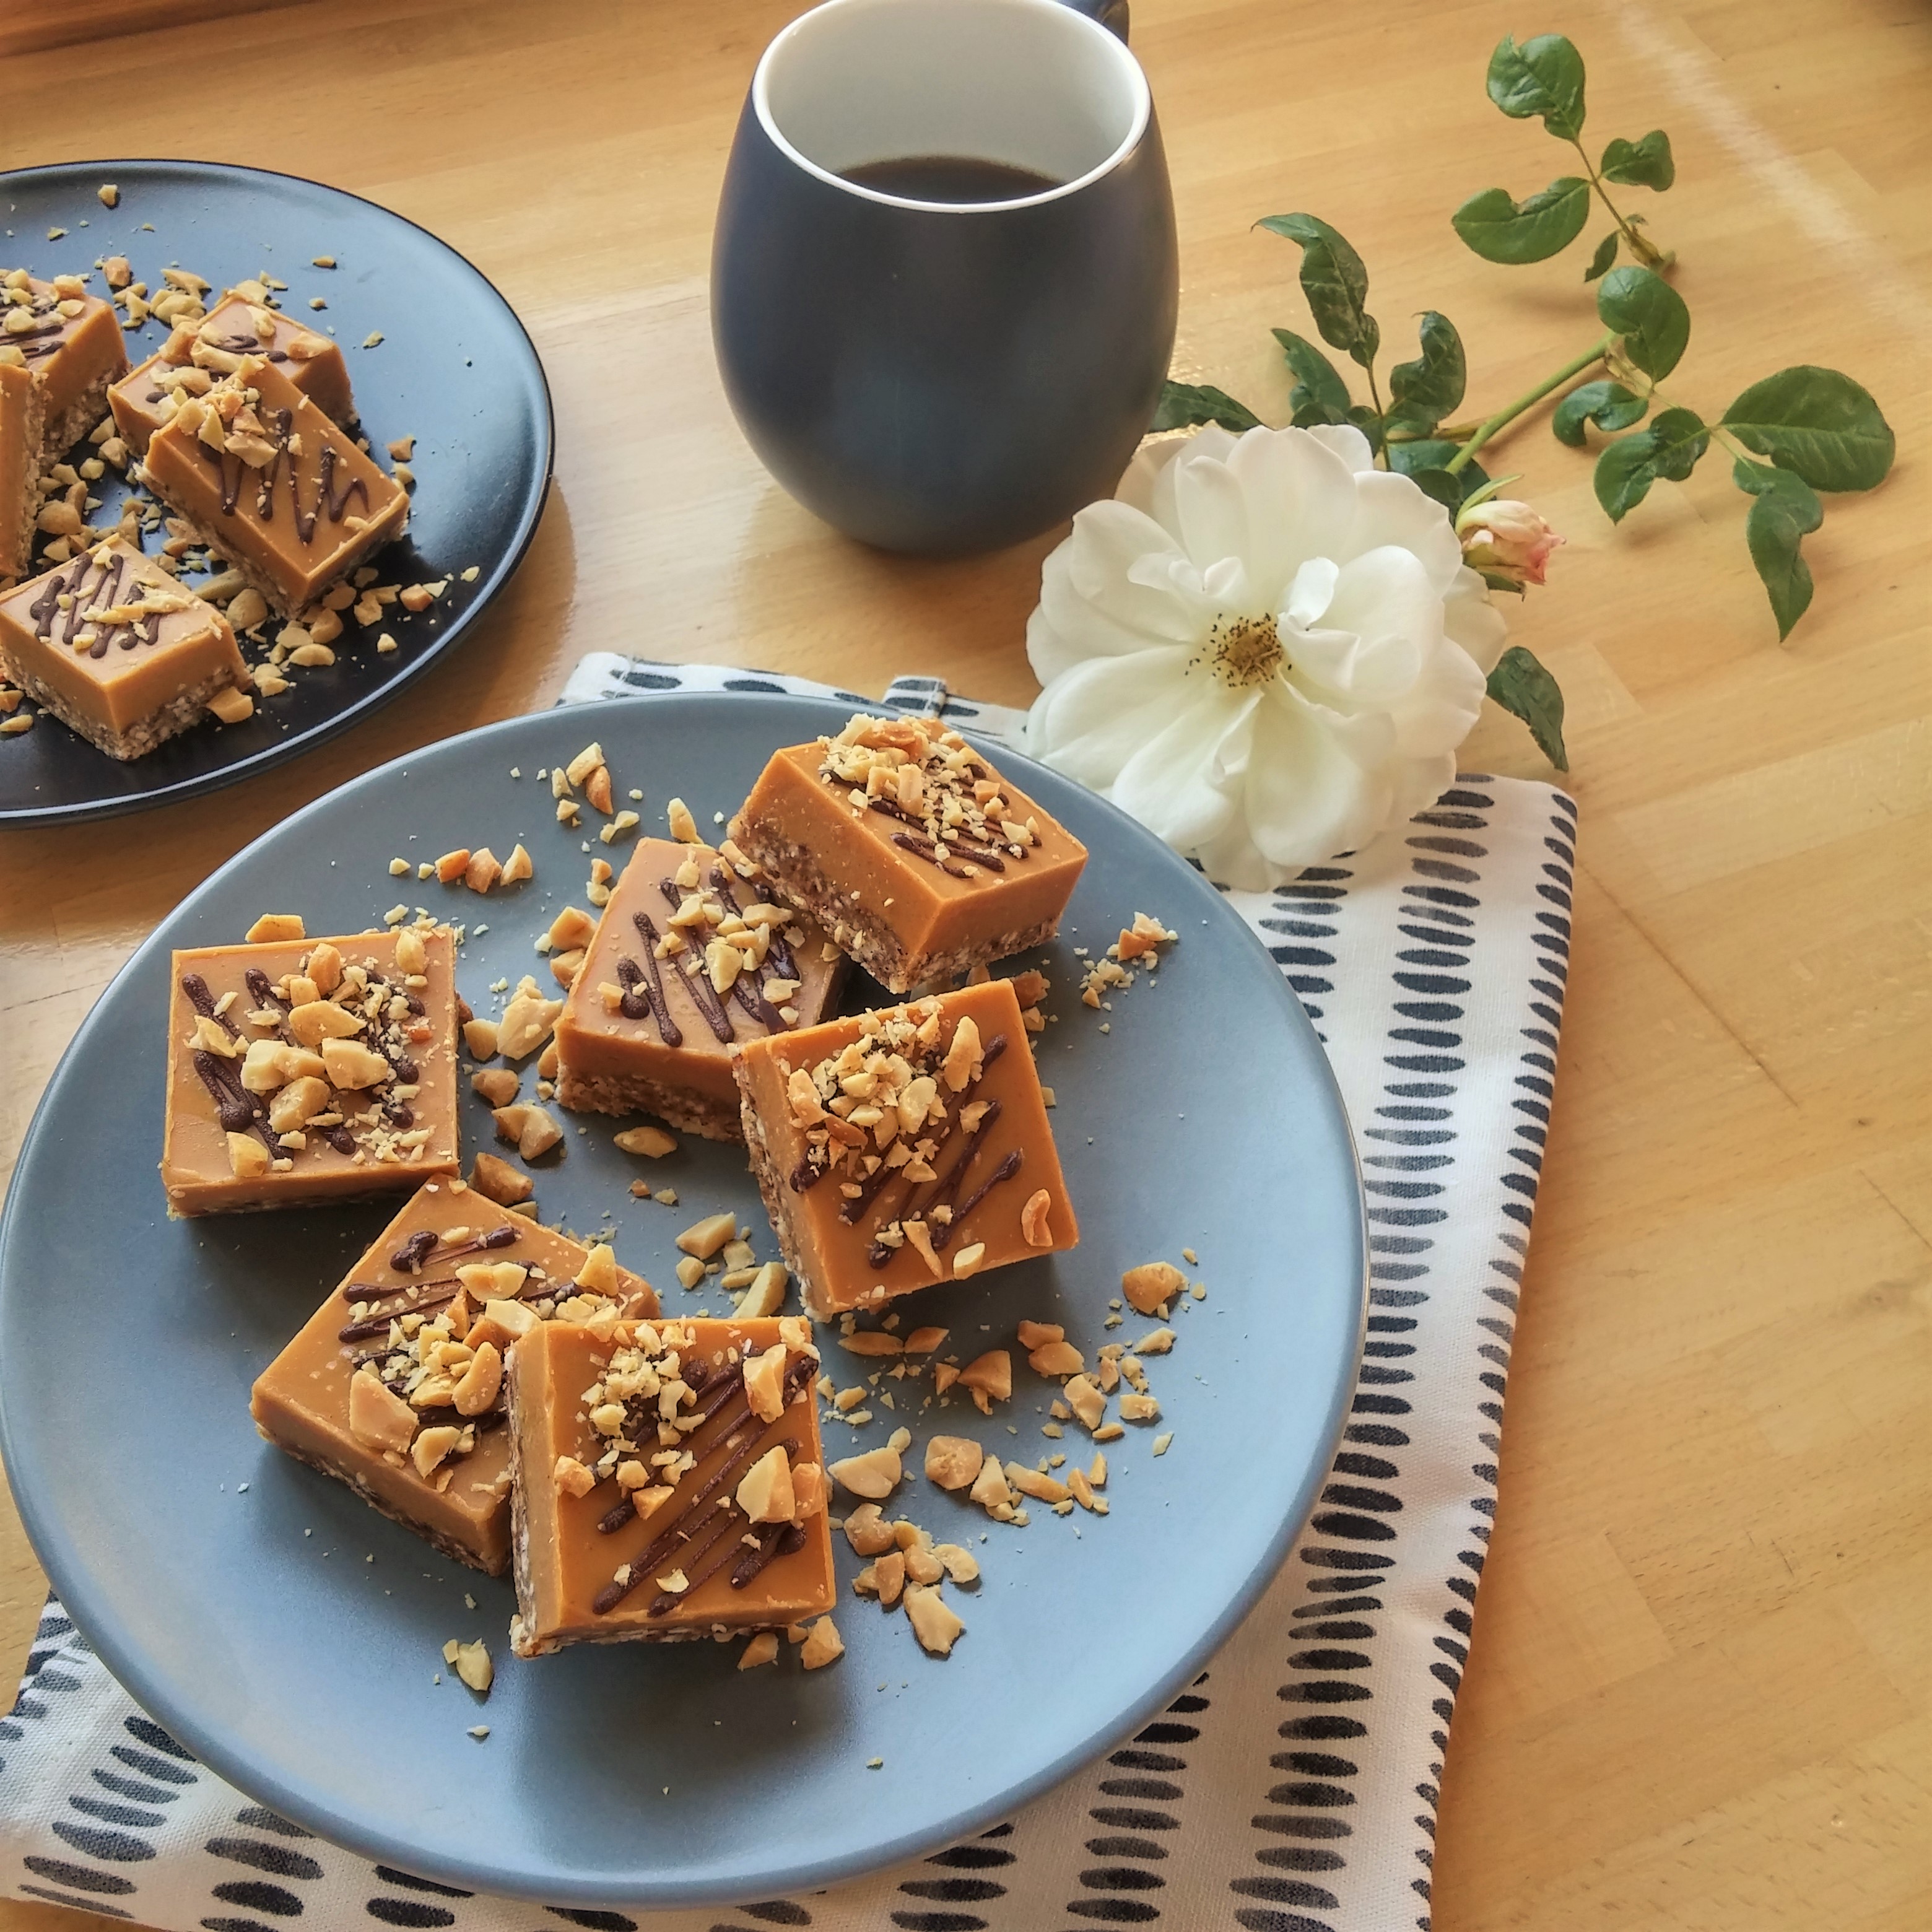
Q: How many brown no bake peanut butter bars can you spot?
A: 11